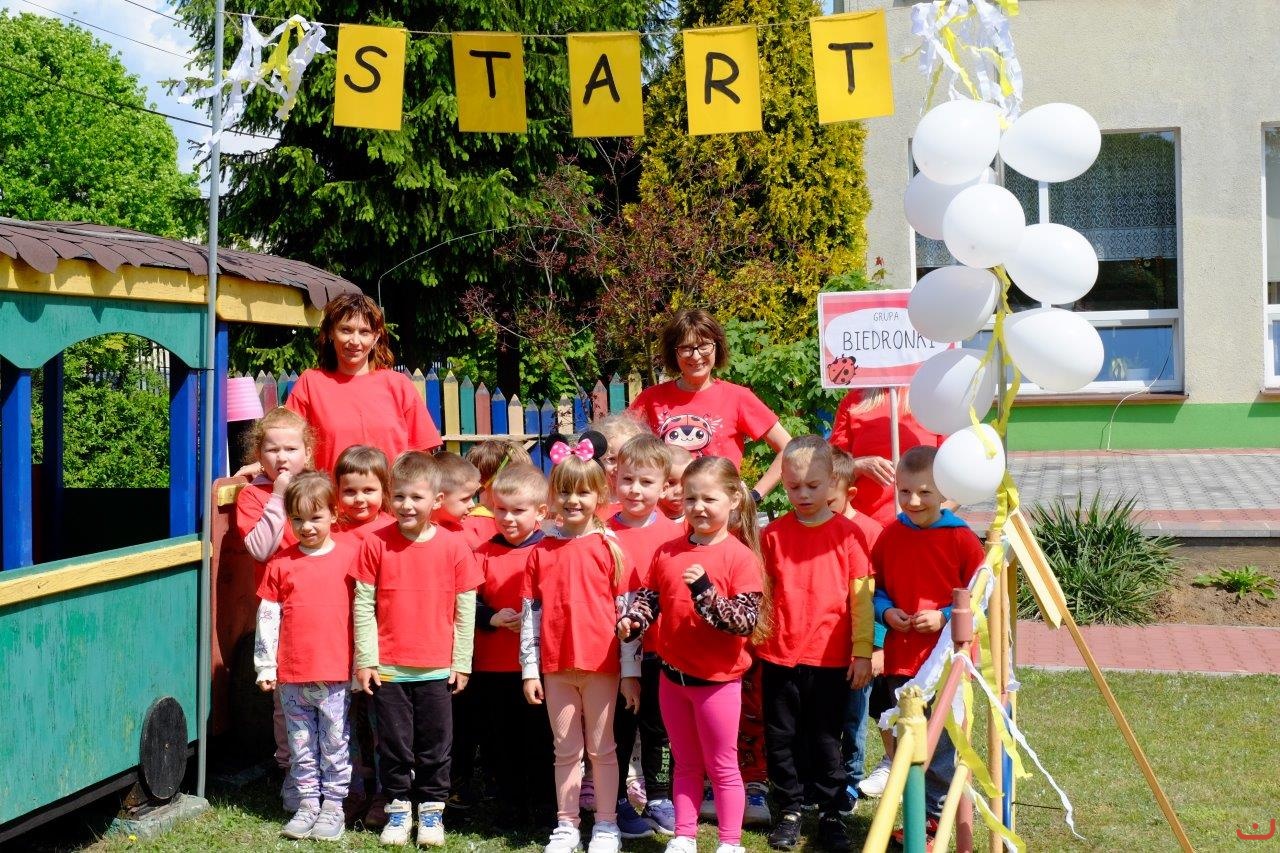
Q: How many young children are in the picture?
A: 15